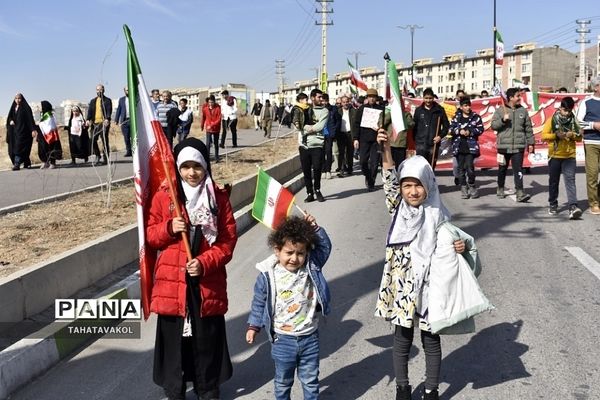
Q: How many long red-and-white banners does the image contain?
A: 1